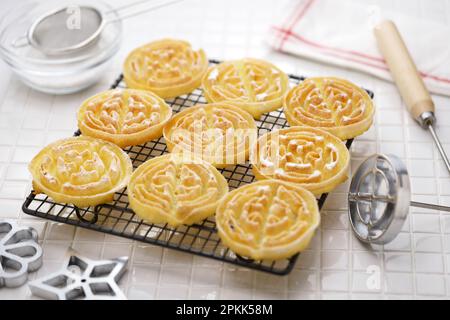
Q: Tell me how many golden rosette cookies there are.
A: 9